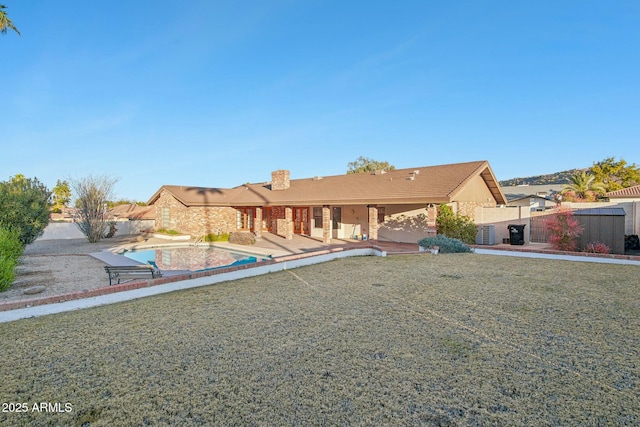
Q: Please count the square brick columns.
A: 5